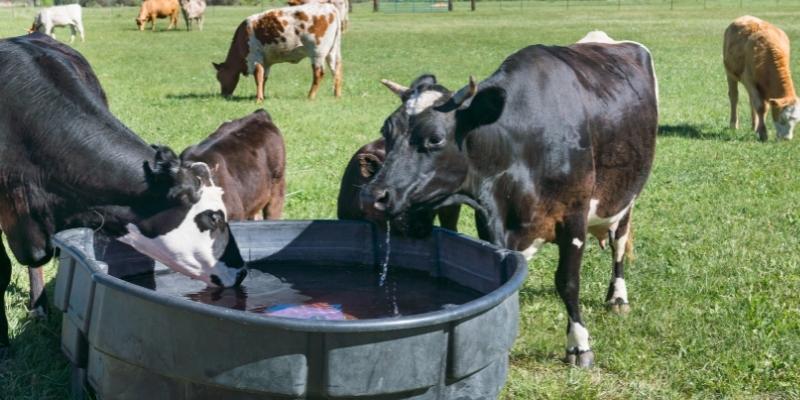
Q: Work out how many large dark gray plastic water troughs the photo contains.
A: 1